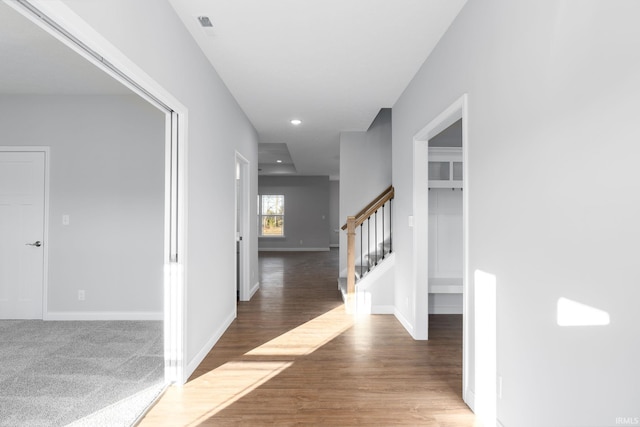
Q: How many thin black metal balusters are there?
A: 5